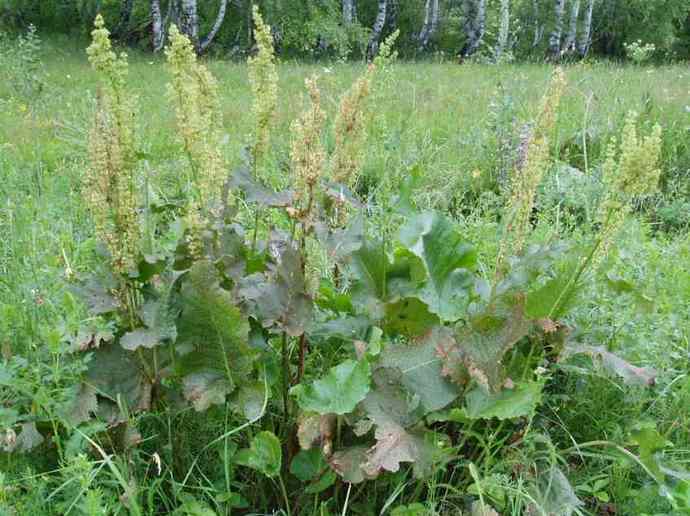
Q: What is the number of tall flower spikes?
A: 7